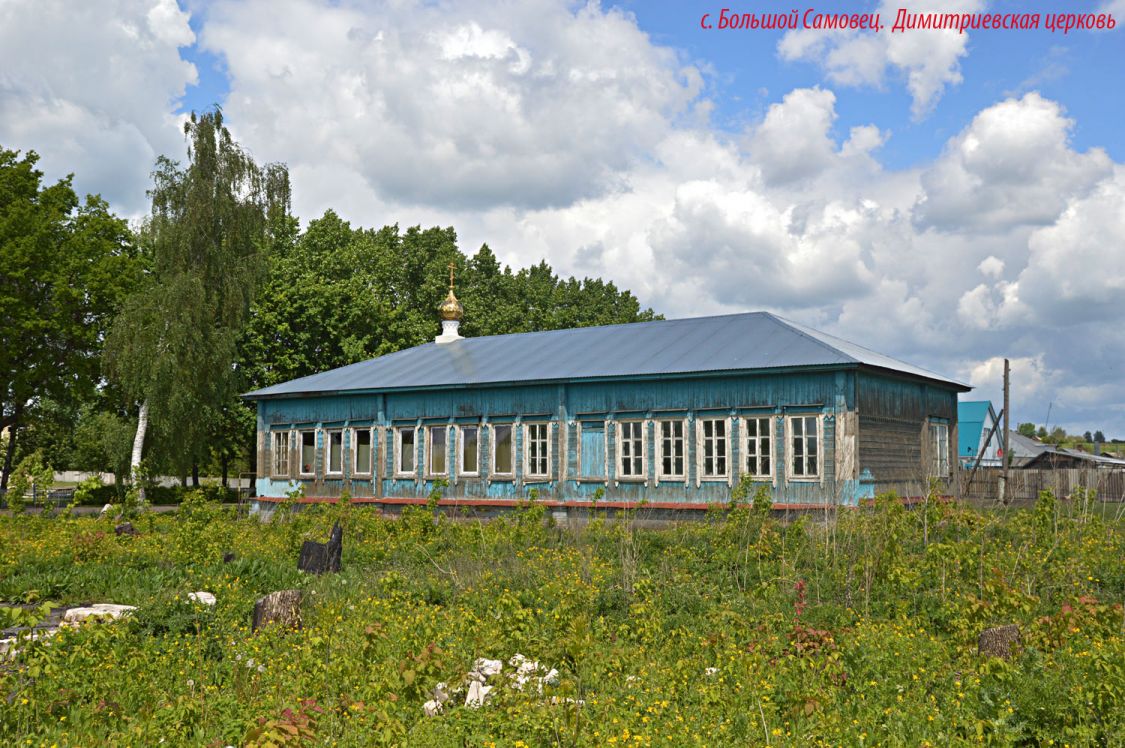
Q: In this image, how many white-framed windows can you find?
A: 15